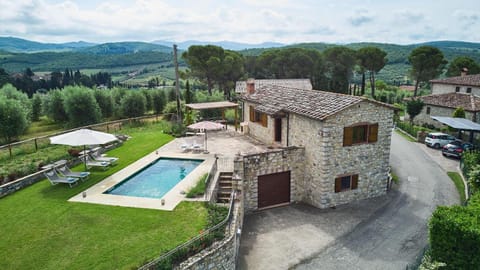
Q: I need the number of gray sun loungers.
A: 4